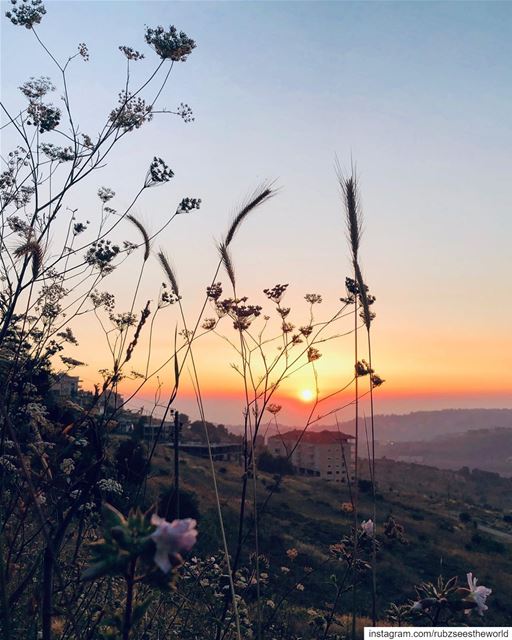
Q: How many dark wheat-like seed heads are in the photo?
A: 7